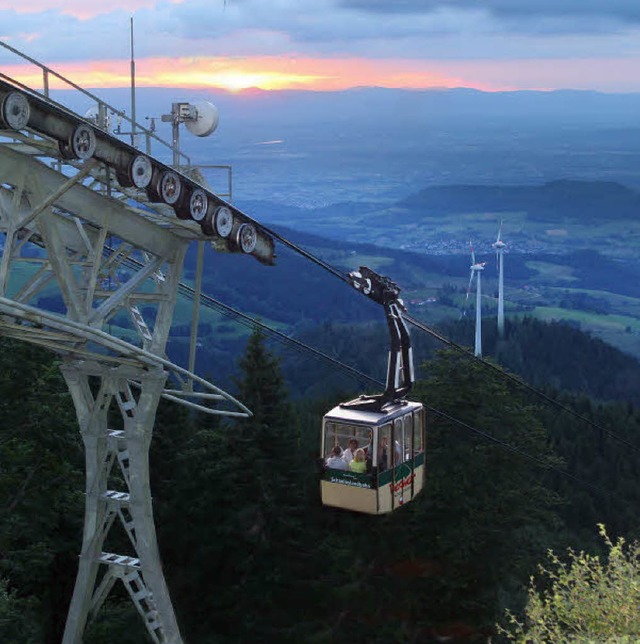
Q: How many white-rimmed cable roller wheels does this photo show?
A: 7